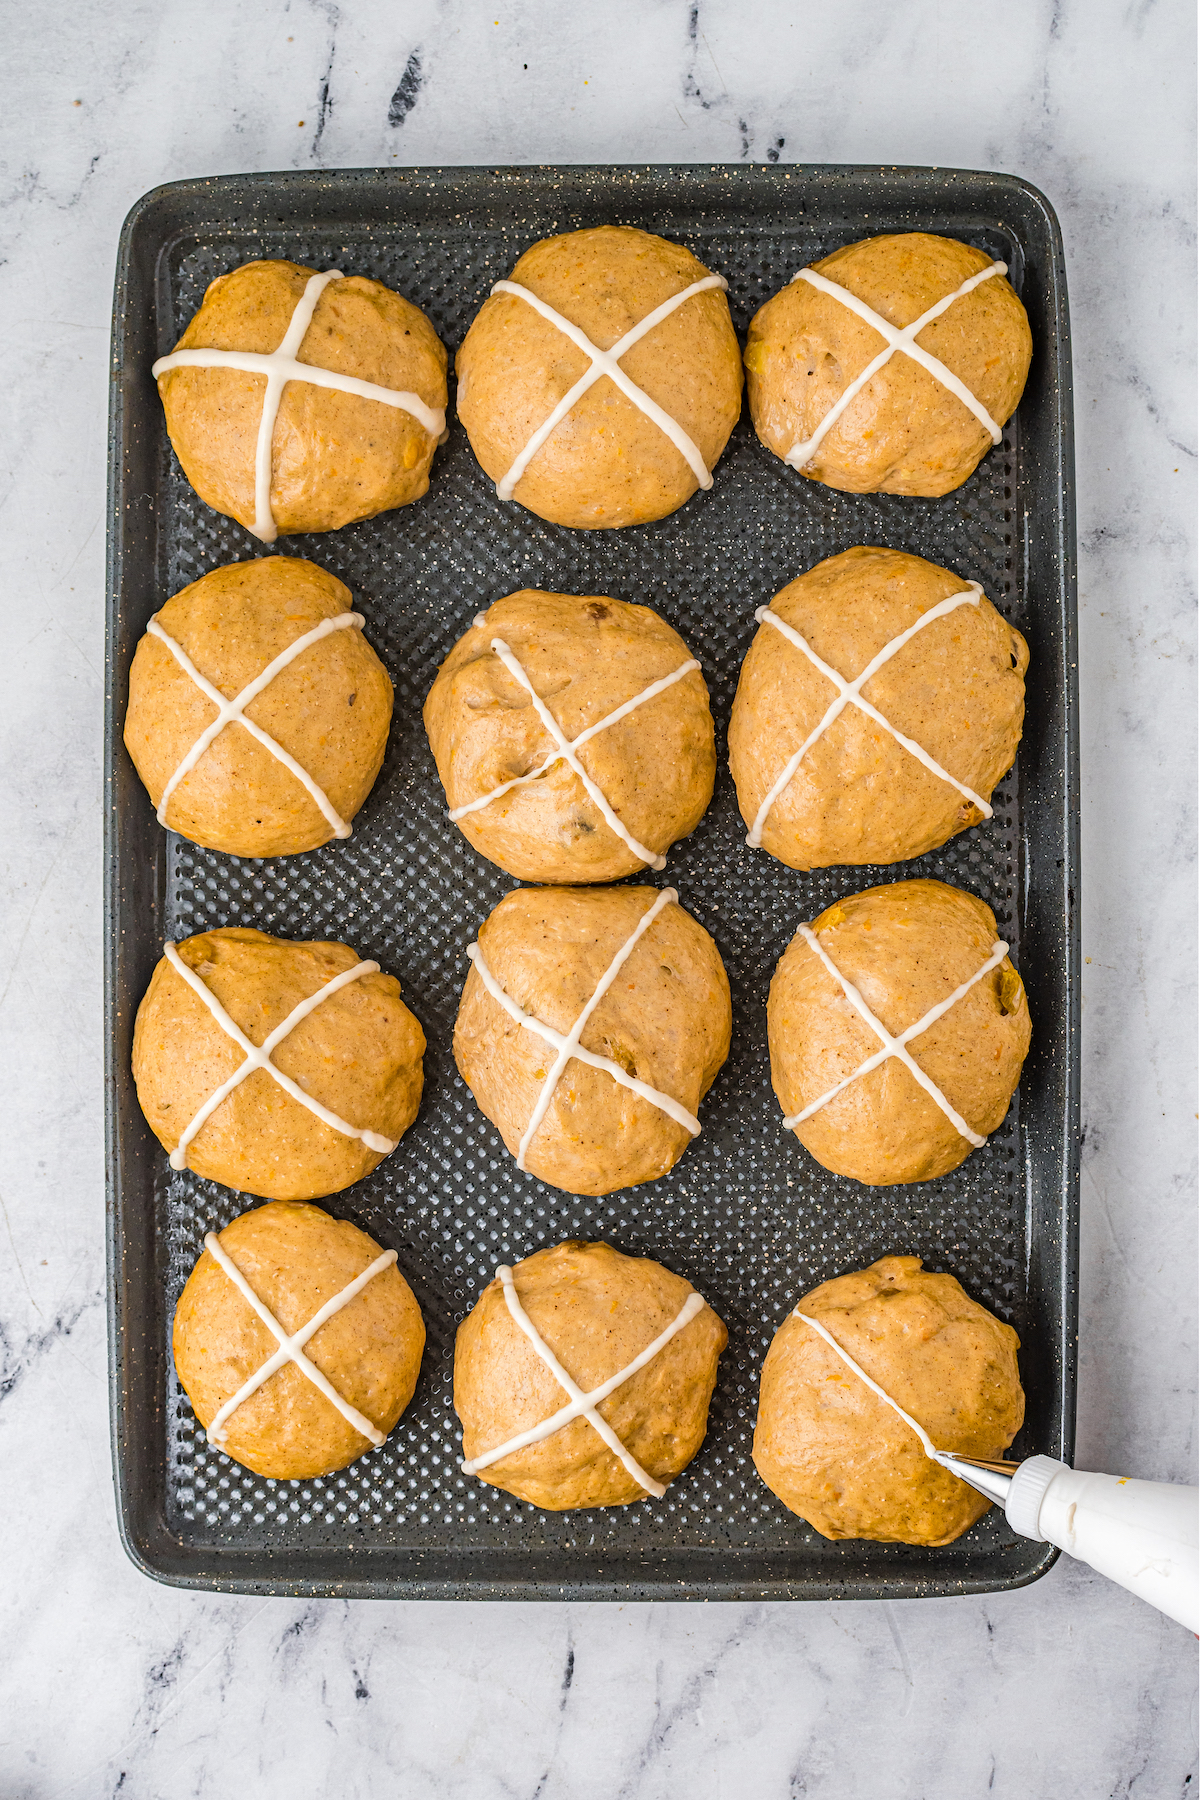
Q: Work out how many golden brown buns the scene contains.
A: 12